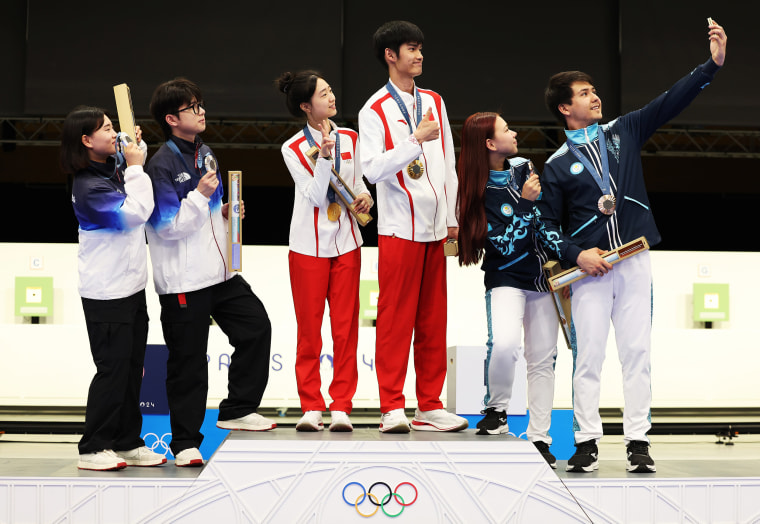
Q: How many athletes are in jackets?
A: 6